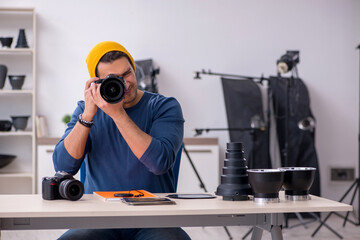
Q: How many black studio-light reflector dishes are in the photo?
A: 2